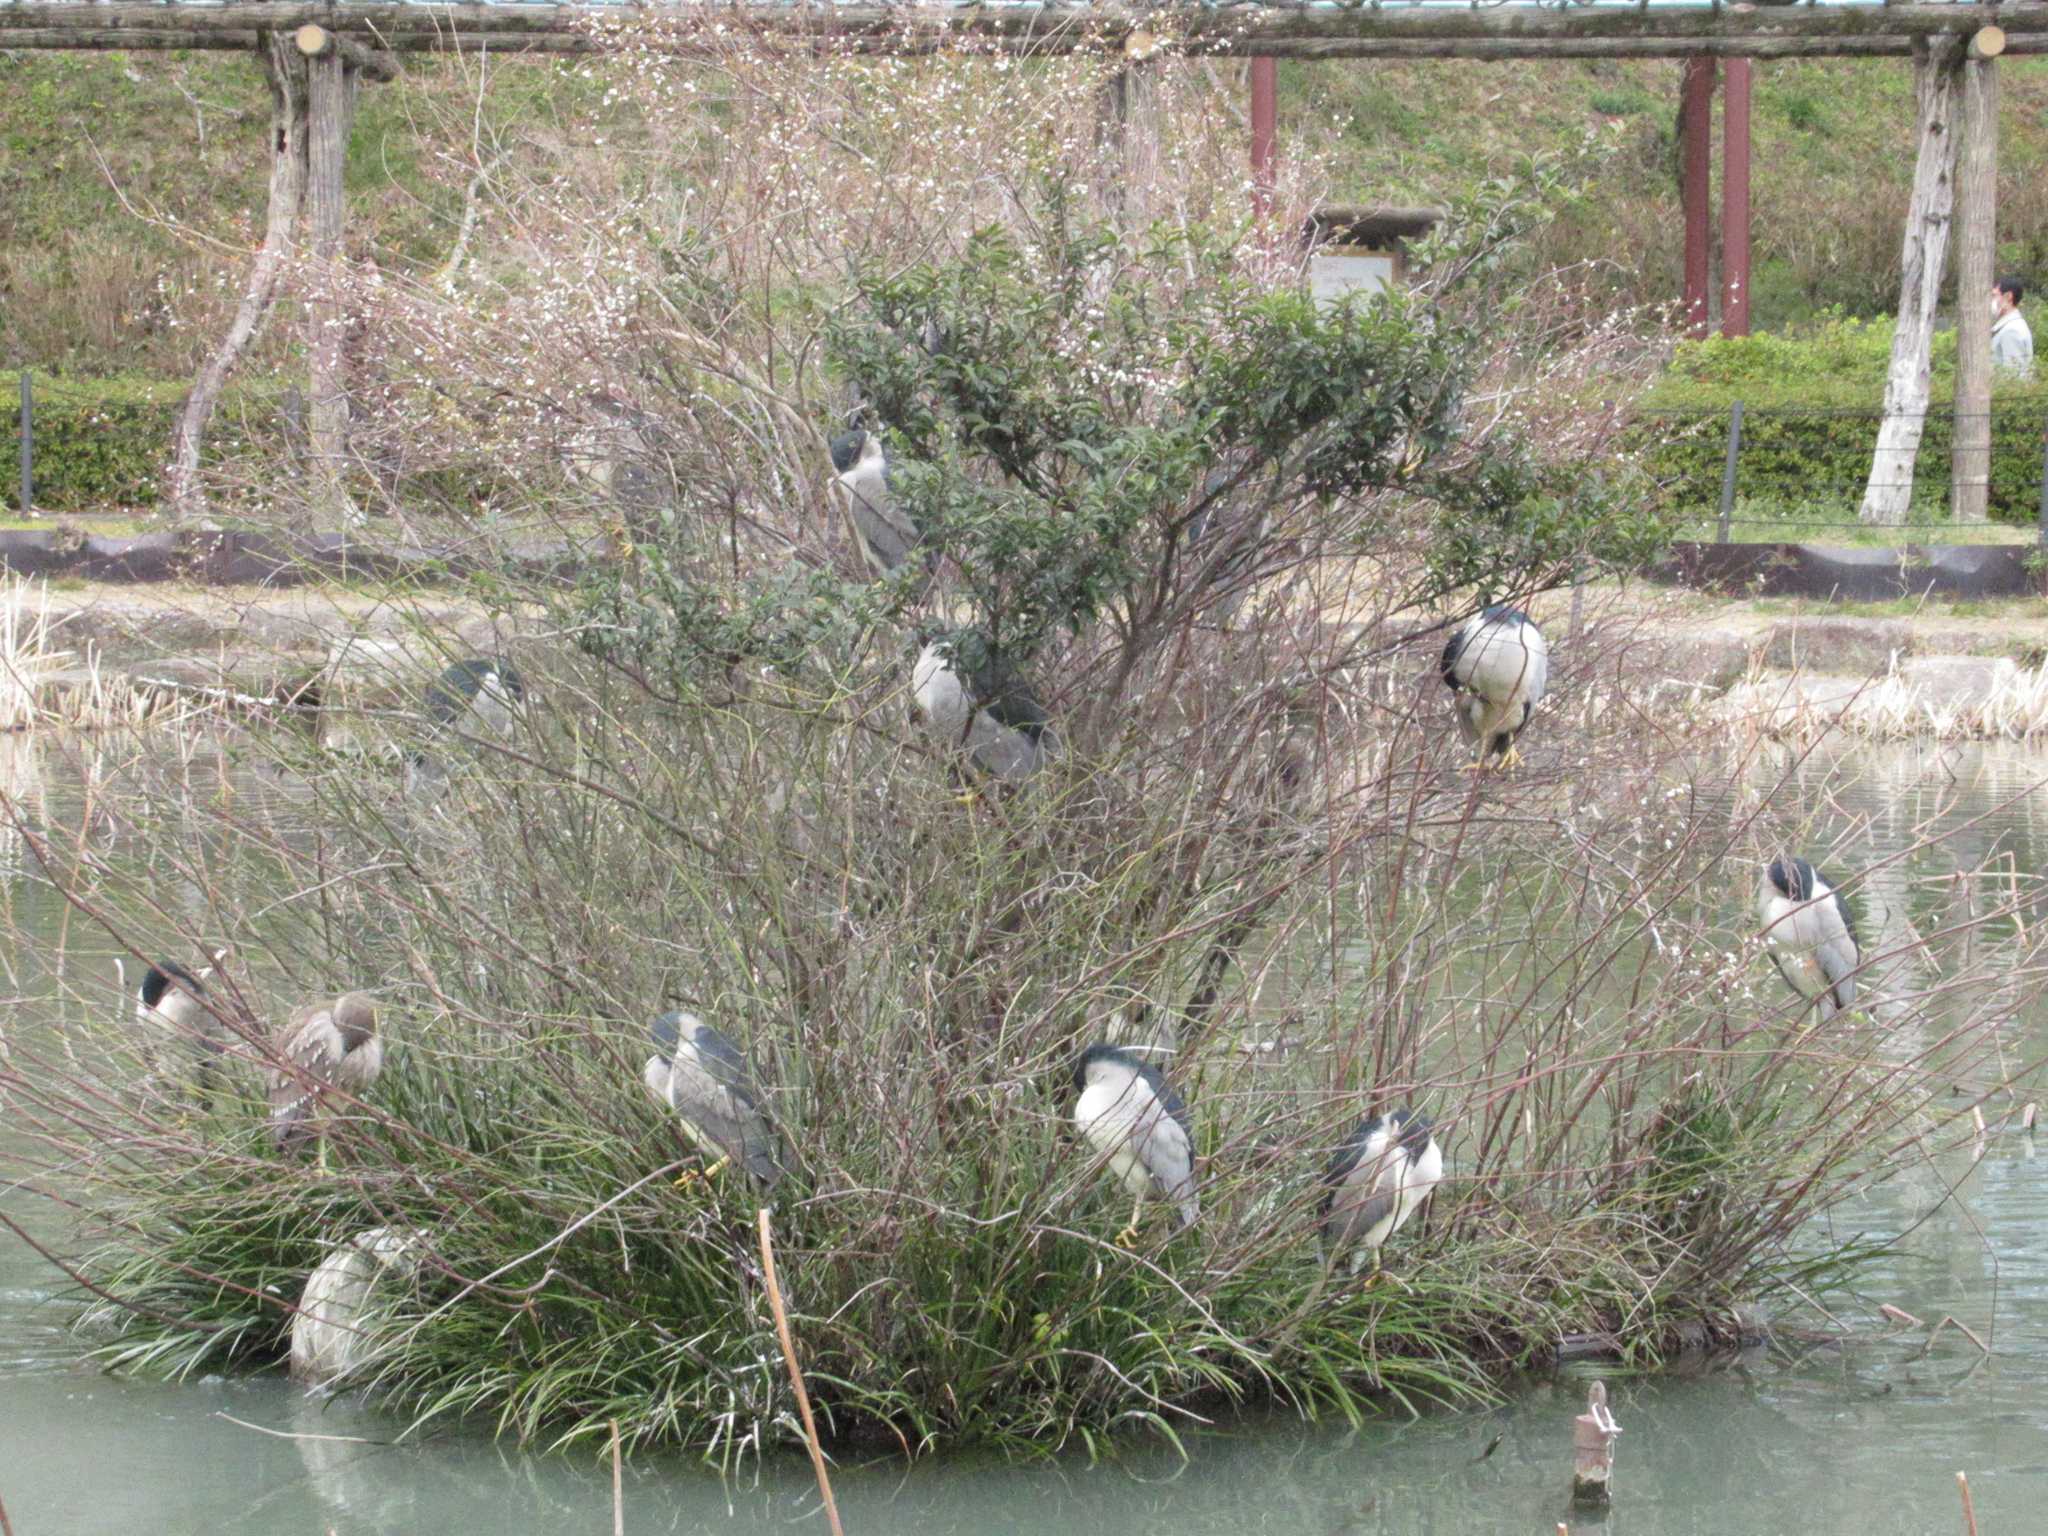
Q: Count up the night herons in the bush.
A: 10